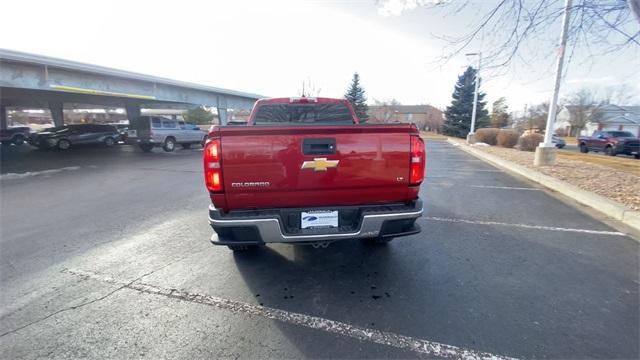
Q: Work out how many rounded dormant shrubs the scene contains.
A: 3